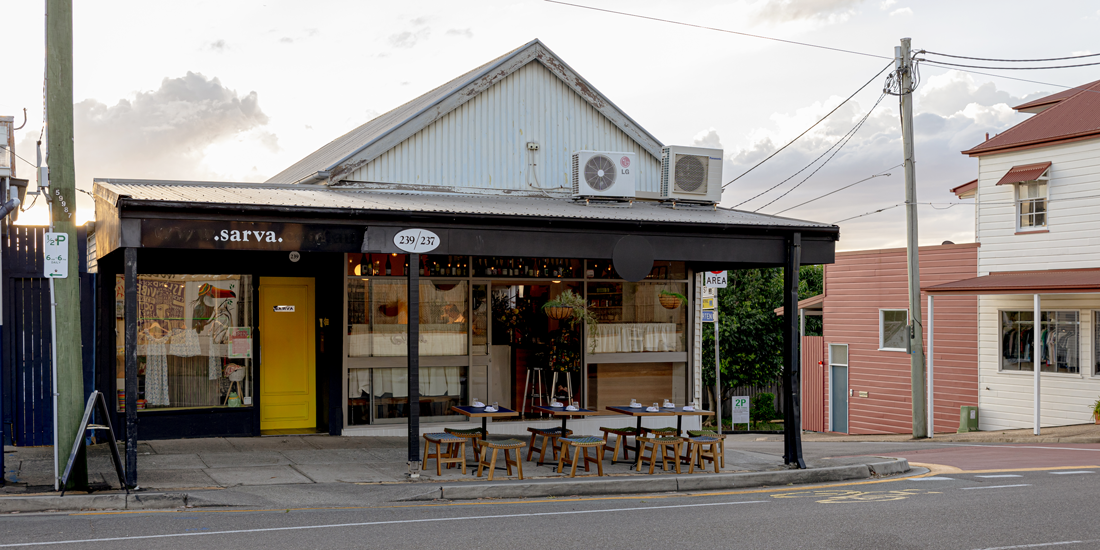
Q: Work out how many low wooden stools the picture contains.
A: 10